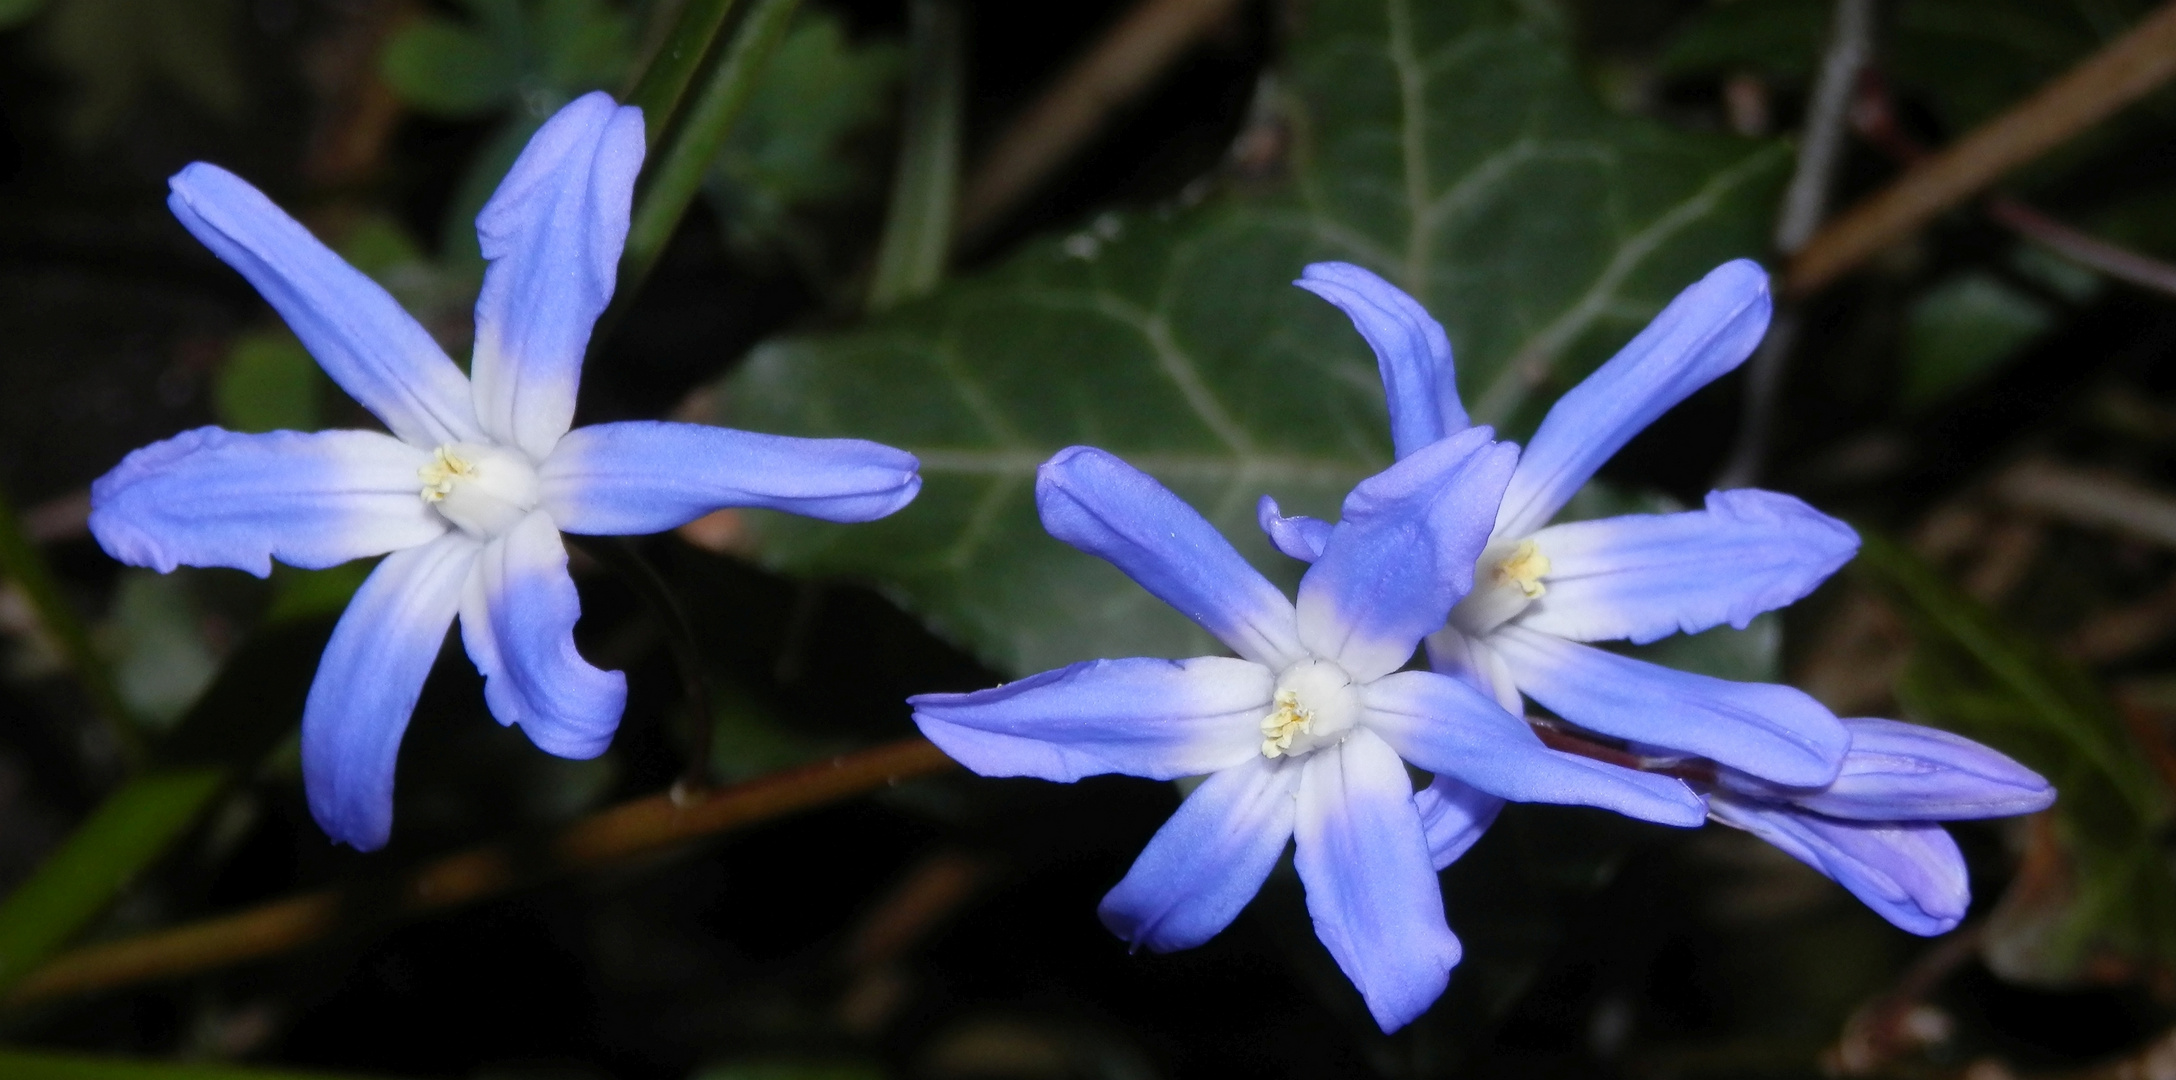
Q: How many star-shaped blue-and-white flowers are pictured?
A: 3